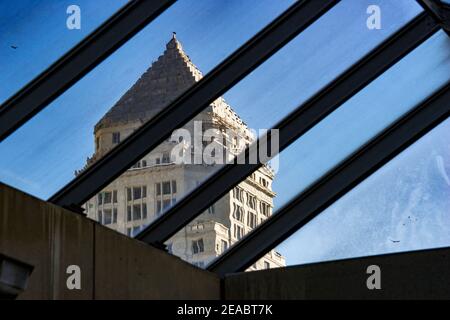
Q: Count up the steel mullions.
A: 4